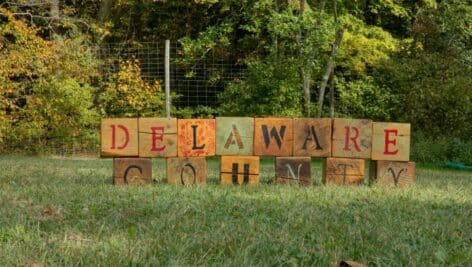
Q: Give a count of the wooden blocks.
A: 14